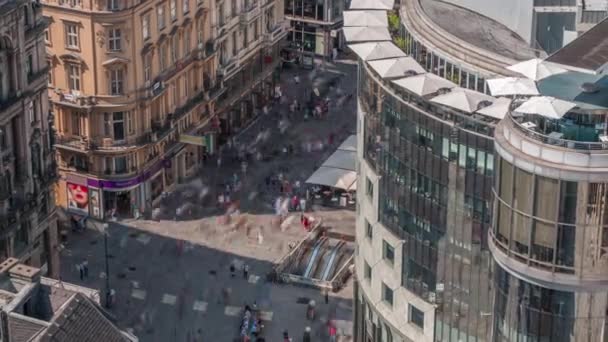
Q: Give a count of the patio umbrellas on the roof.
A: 11